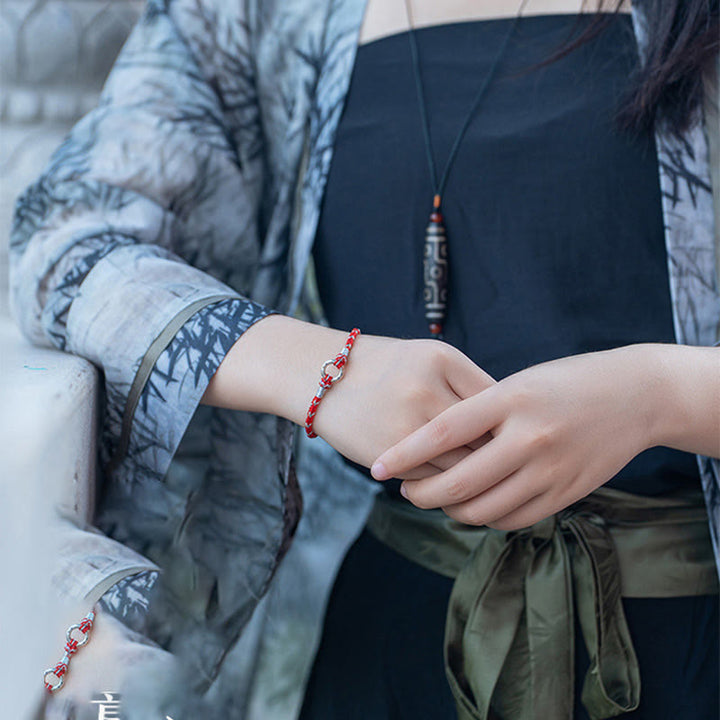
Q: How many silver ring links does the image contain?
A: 3